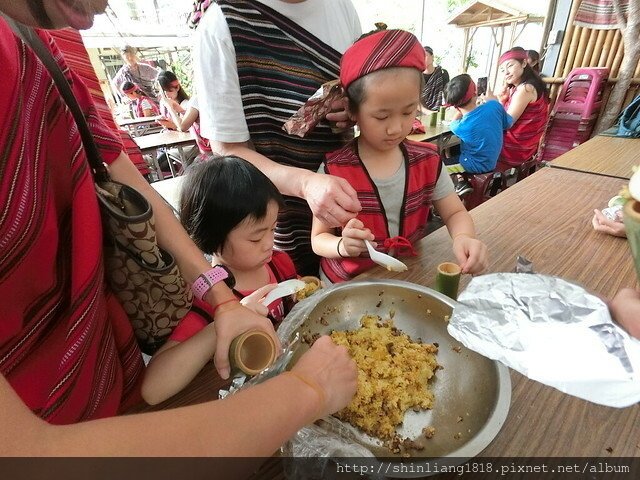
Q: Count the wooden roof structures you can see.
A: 1